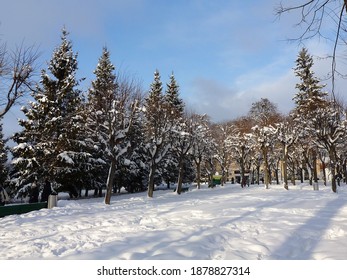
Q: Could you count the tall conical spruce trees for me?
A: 5